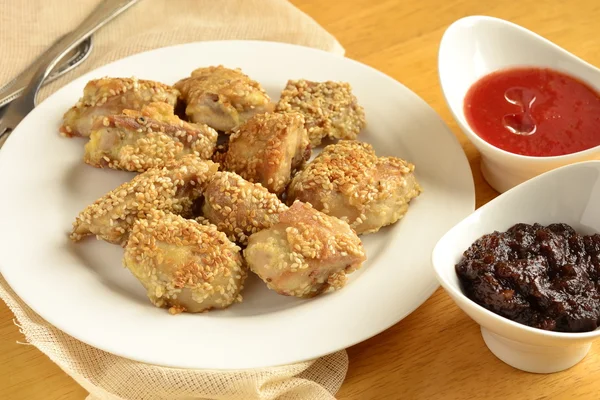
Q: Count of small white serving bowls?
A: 2